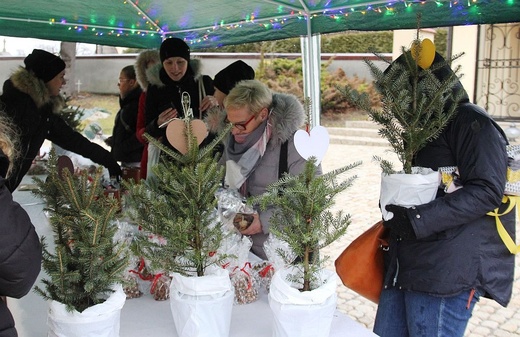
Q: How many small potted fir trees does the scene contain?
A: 4